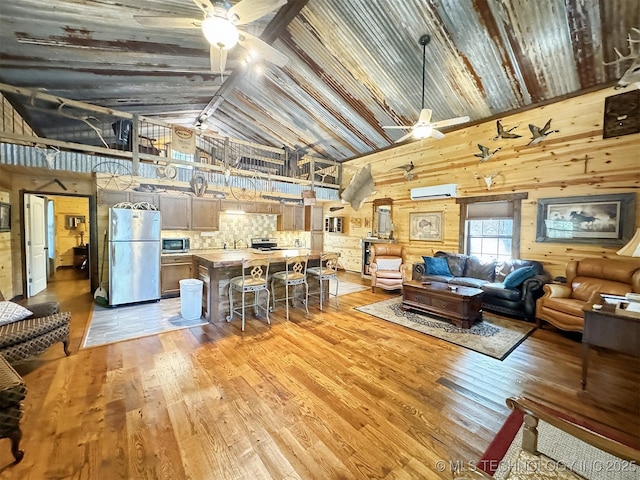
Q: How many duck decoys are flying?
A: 3